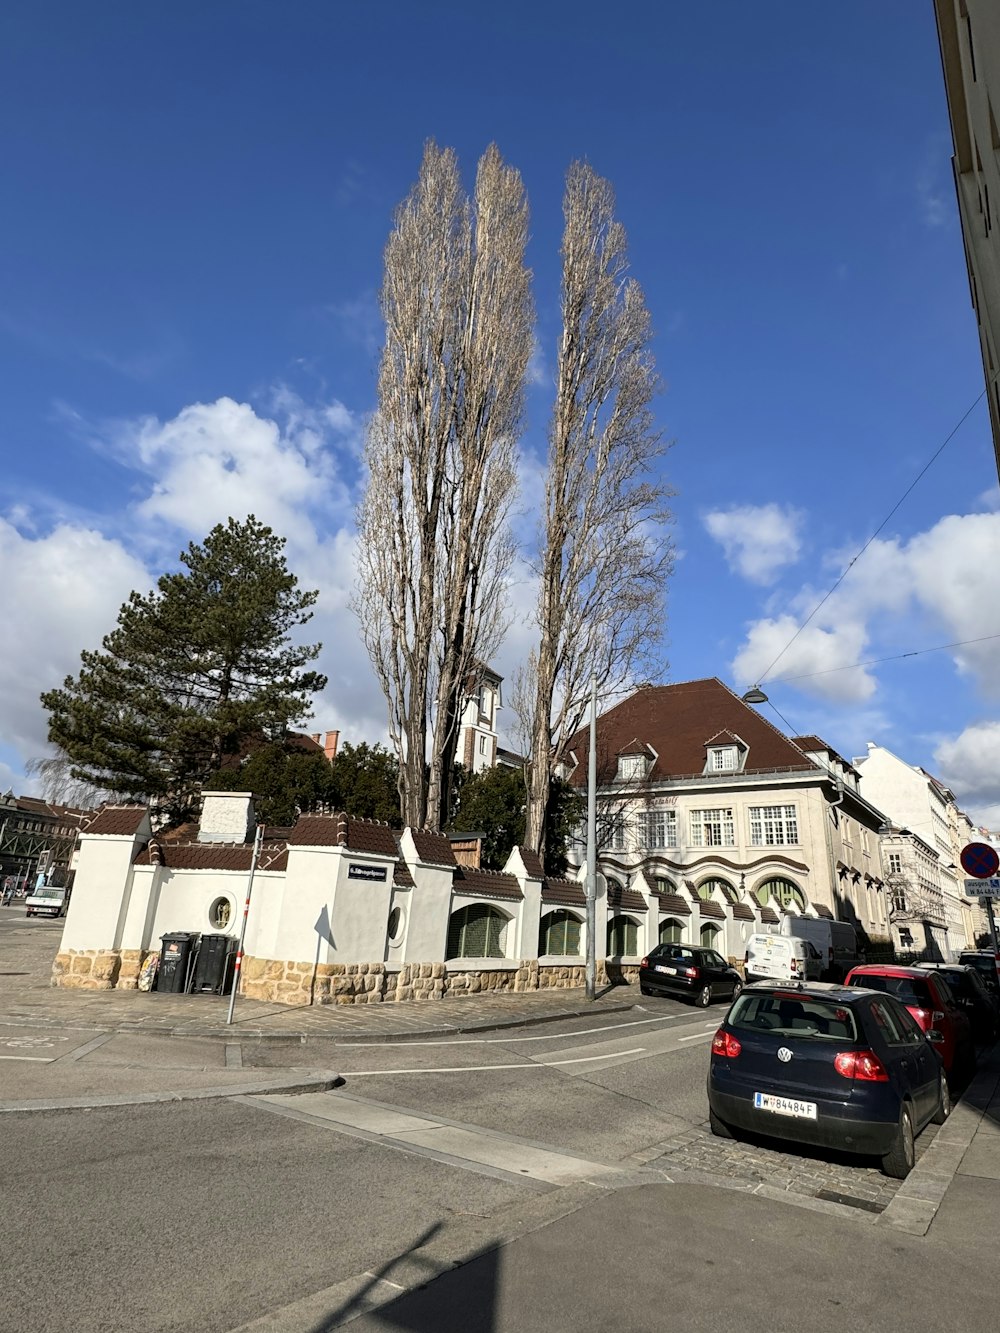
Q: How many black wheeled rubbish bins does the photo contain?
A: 2